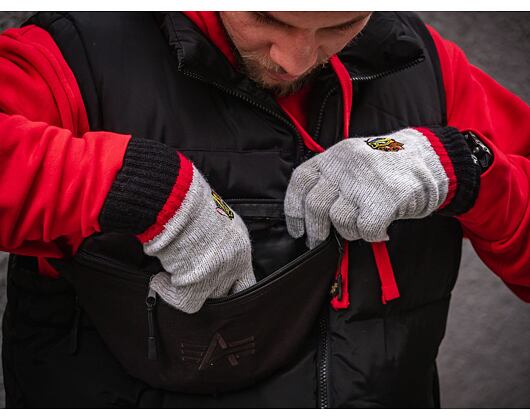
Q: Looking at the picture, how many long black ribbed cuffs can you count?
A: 2